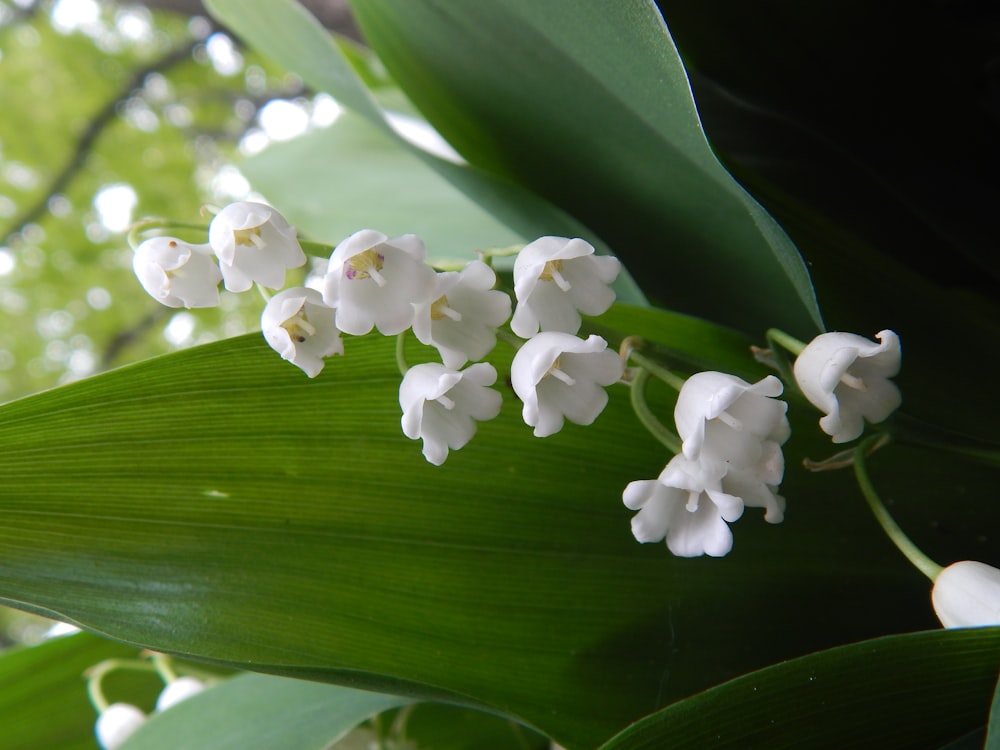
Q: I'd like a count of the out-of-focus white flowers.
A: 2